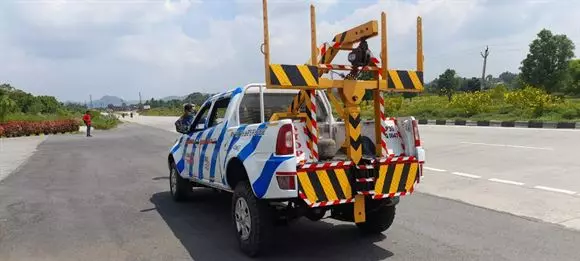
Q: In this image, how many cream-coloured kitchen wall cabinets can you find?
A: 0